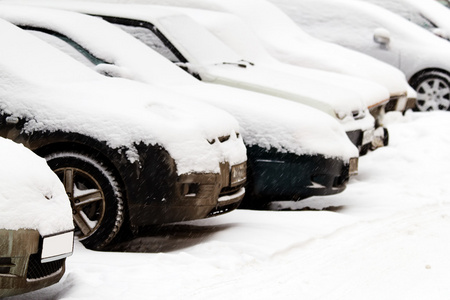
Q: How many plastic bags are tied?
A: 0